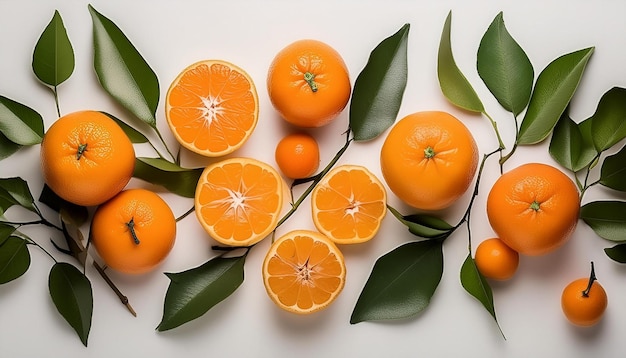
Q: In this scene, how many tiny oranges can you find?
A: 3